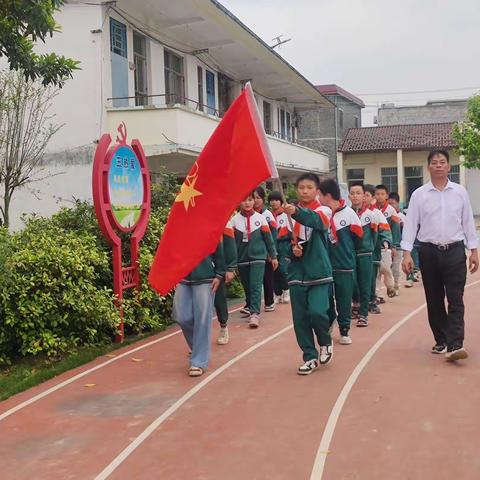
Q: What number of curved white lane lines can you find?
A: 3